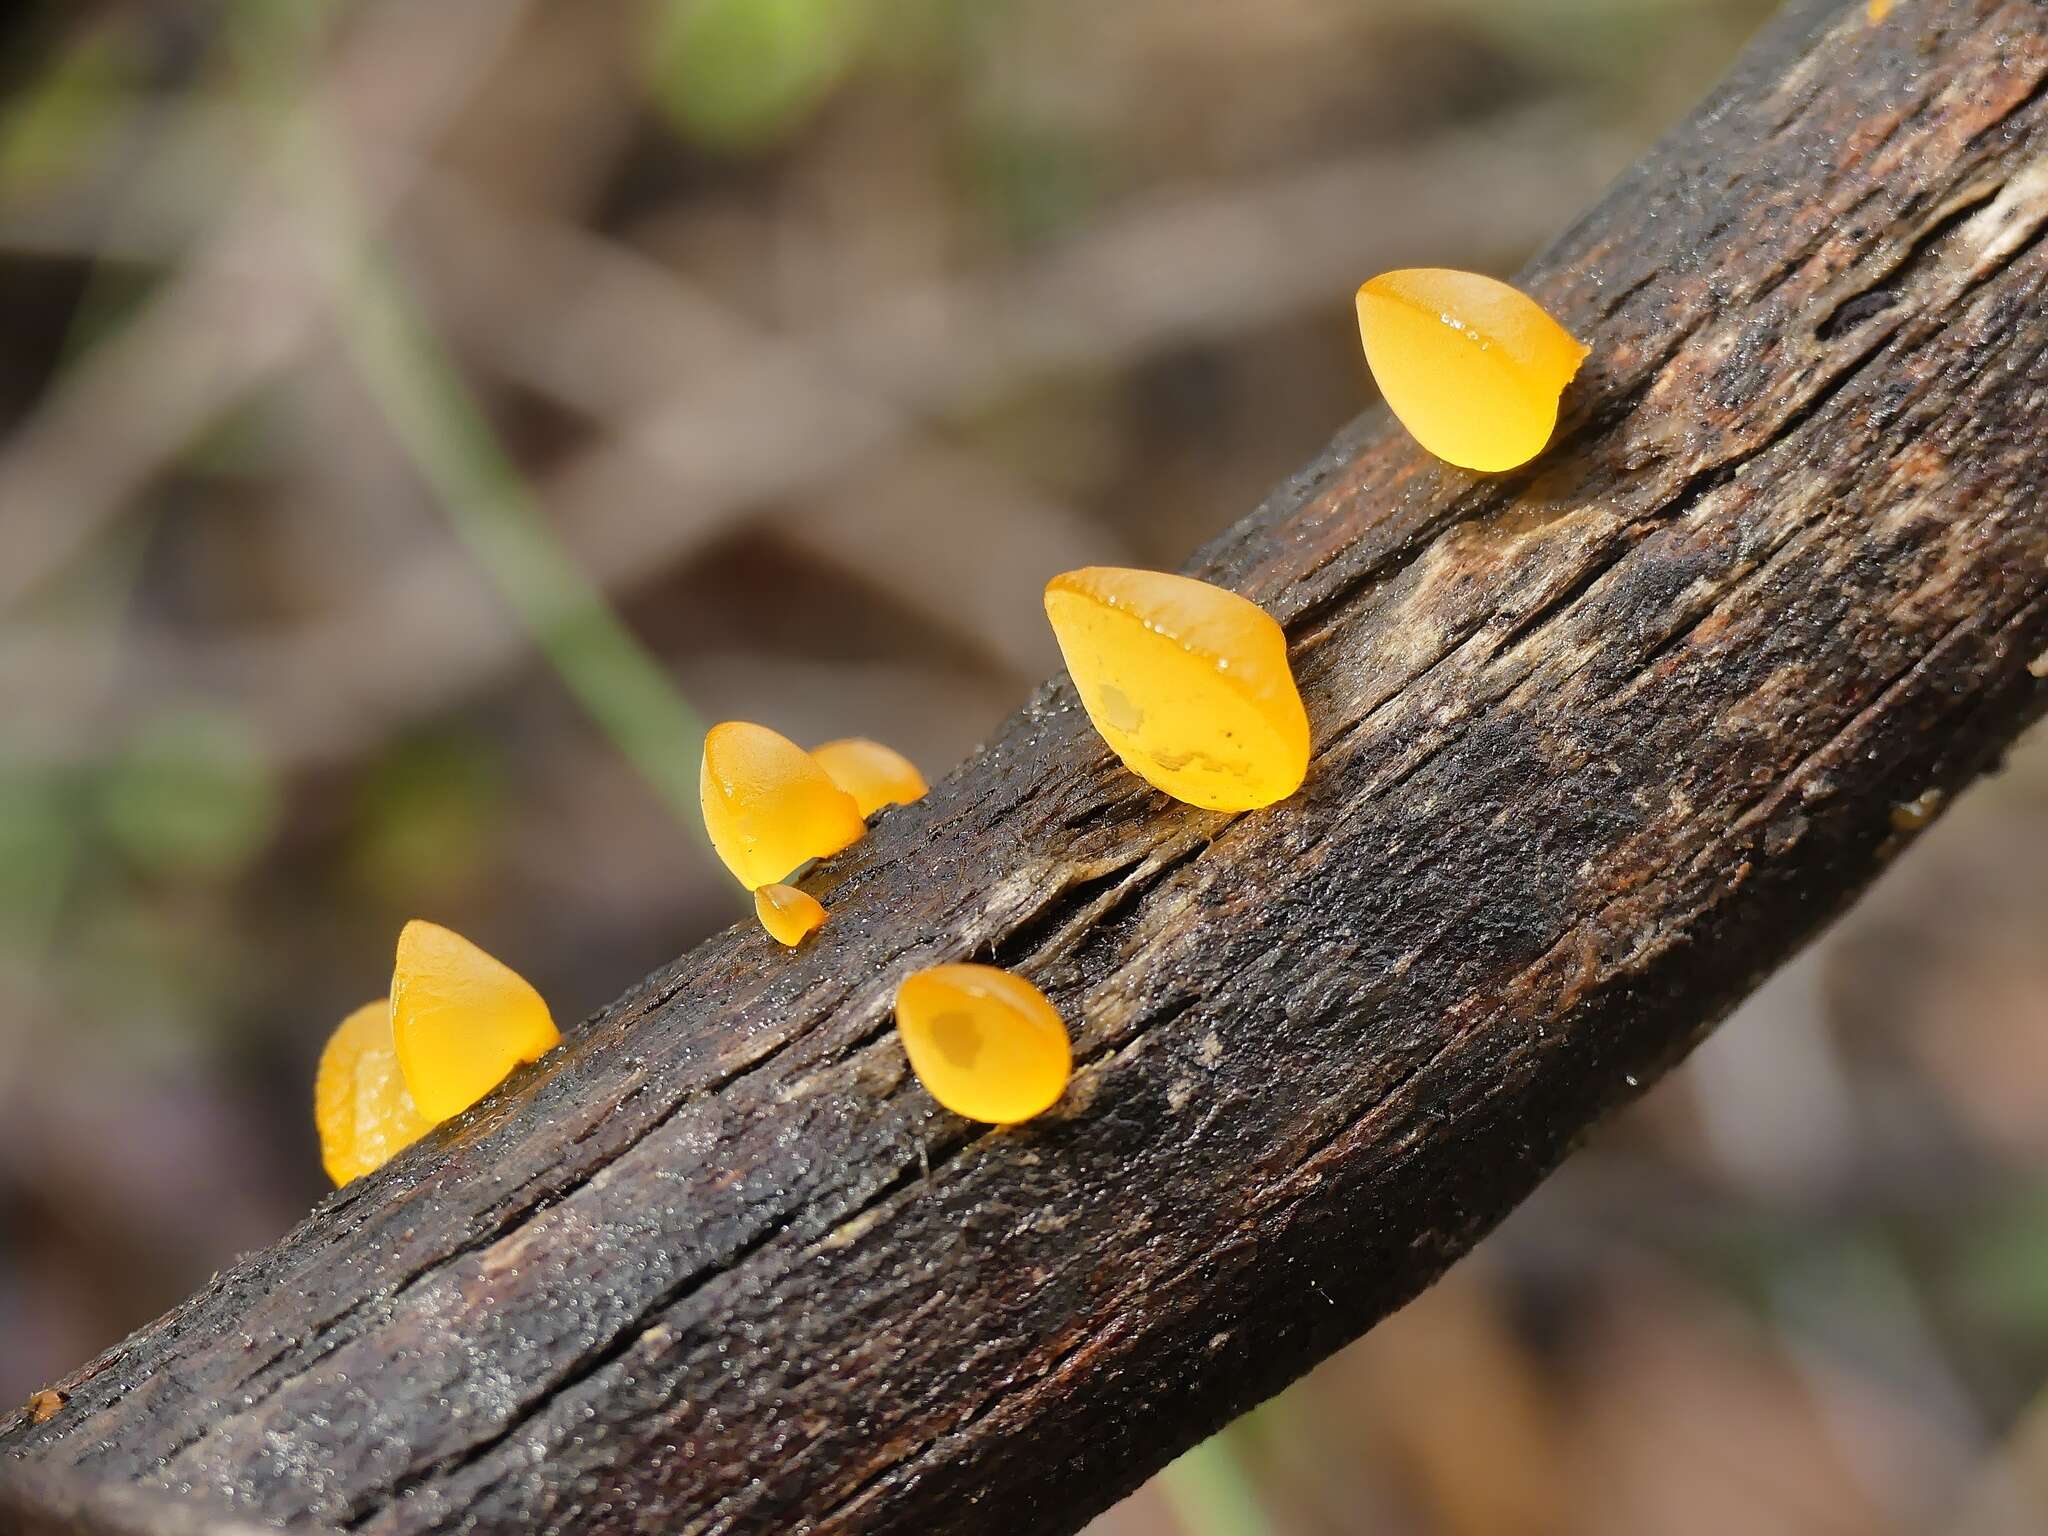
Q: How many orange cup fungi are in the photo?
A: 8